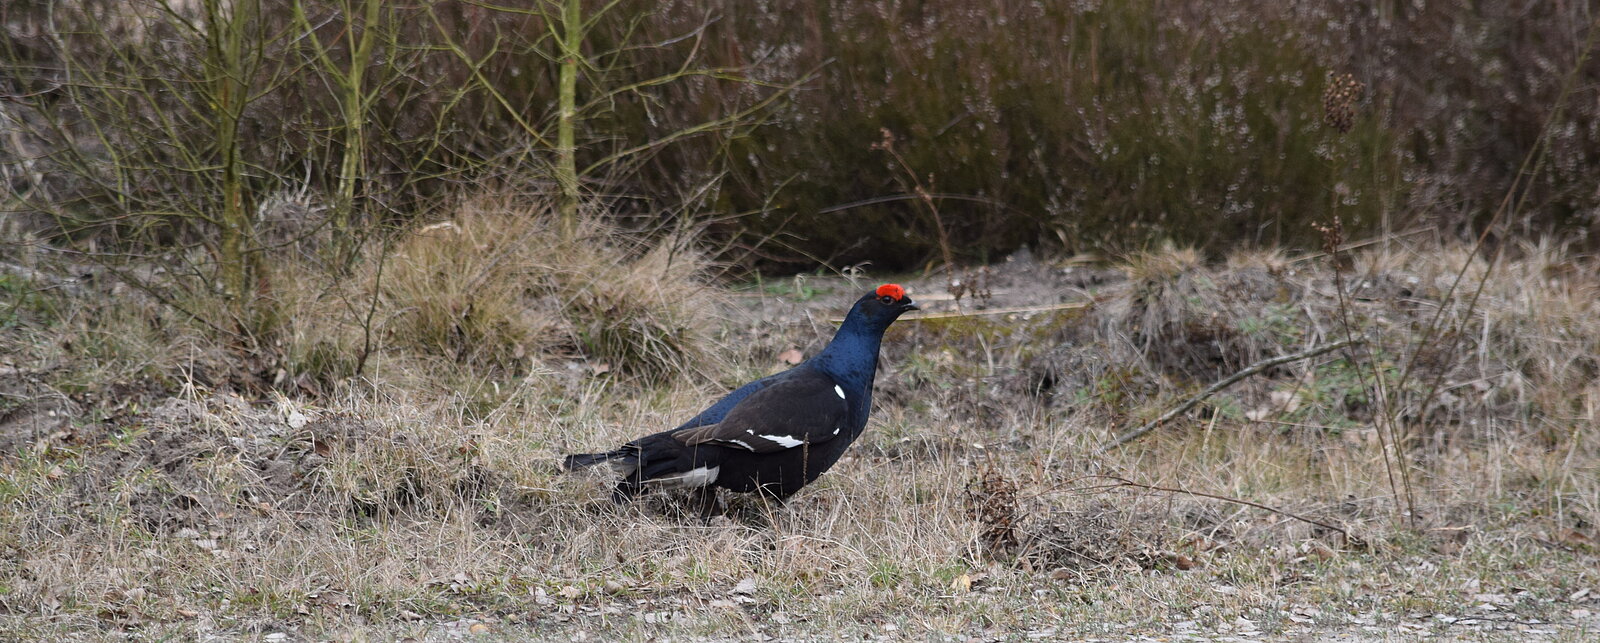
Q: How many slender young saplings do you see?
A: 3